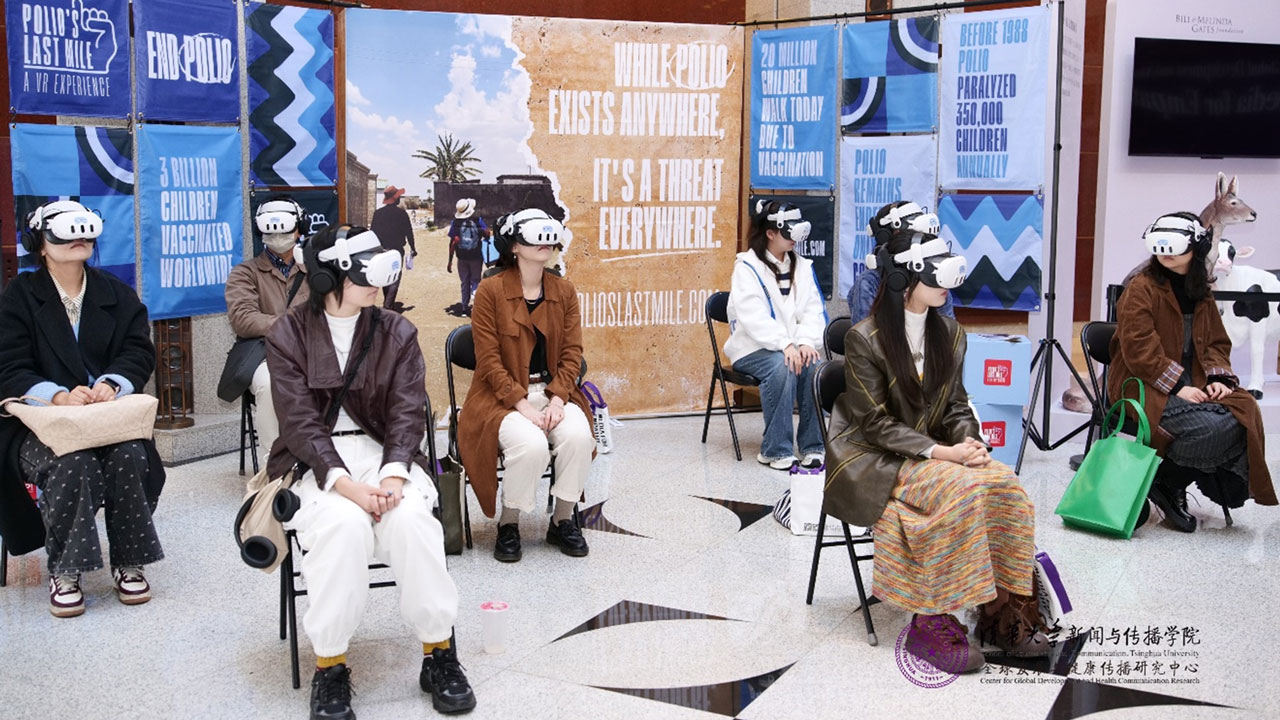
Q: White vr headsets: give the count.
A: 8